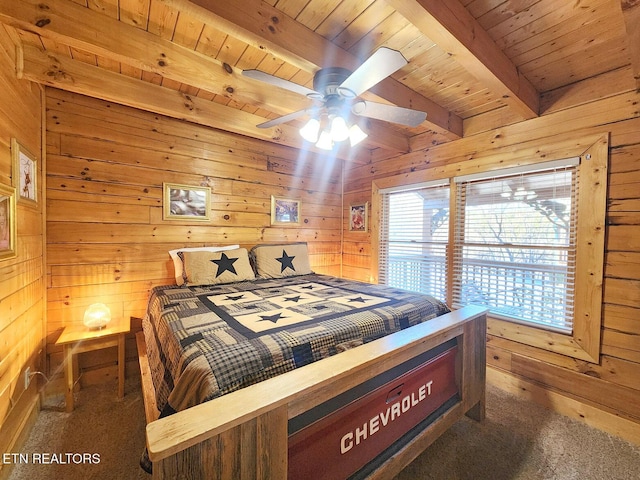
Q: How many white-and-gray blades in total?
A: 4